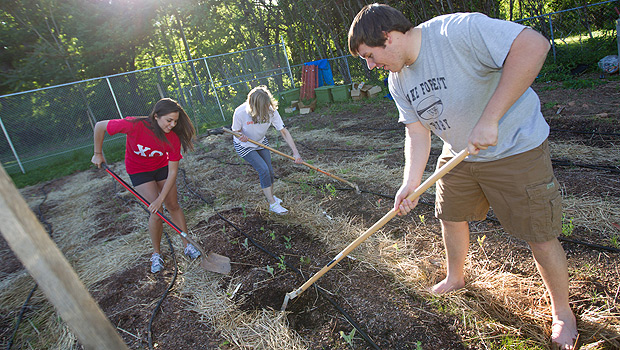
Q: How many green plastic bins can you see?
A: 3